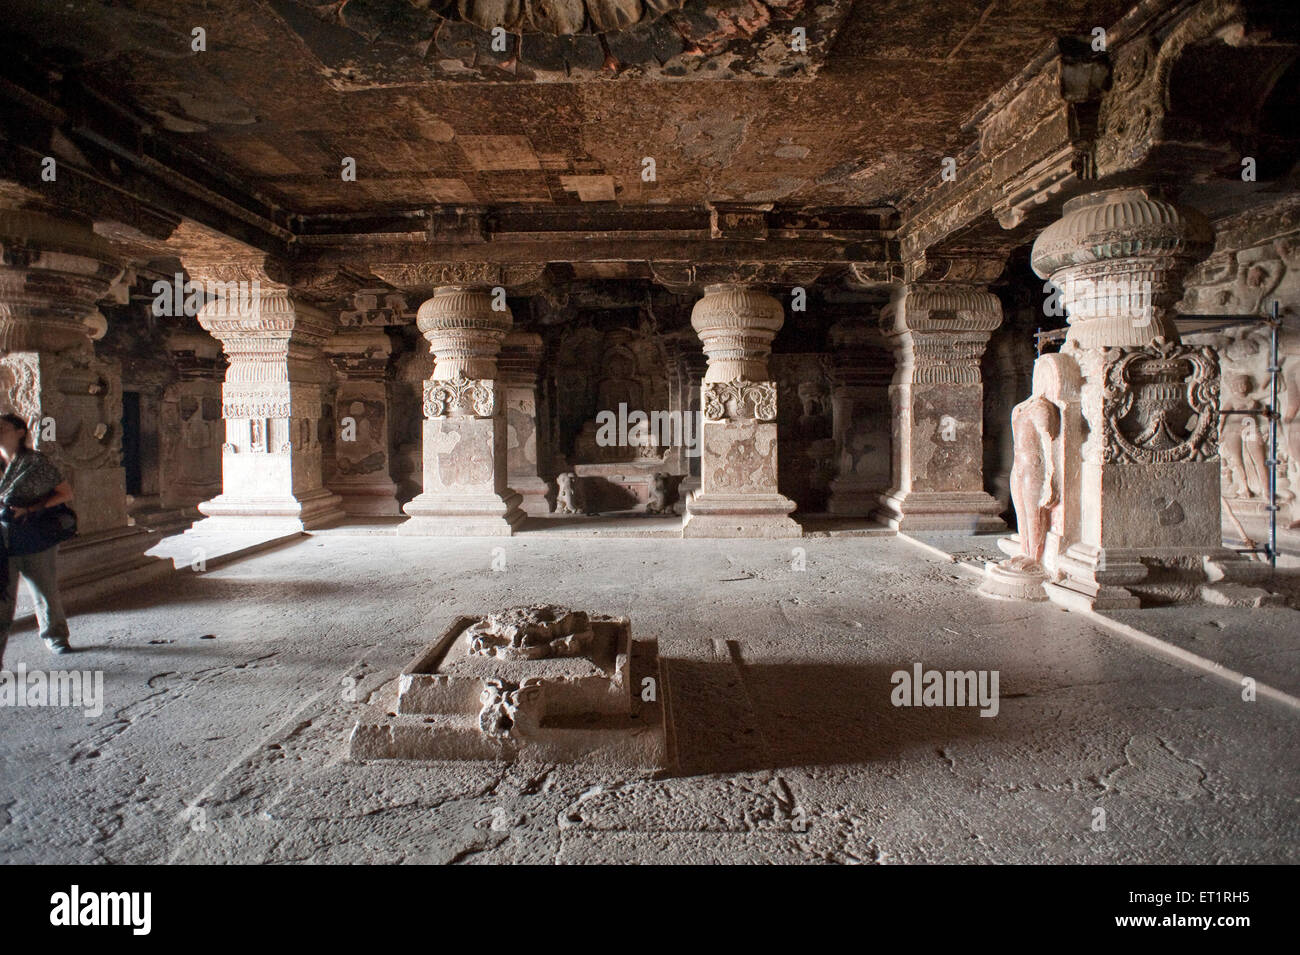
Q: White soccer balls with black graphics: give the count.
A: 0